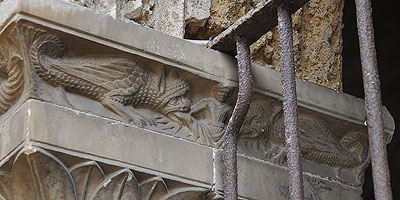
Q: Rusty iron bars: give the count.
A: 3